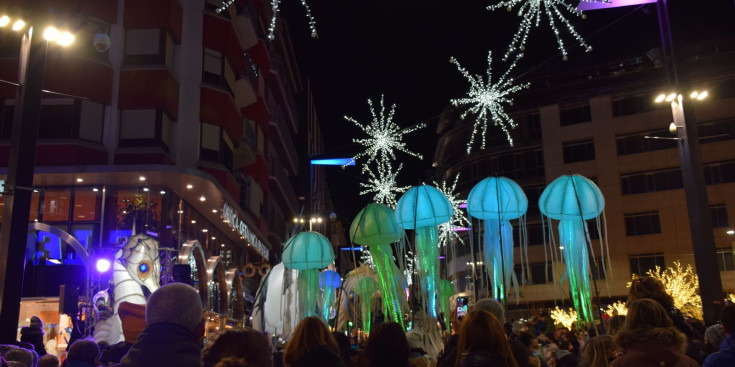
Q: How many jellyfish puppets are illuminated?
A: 8